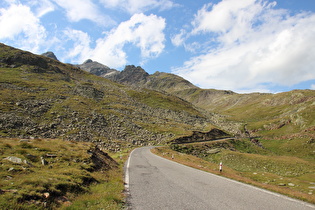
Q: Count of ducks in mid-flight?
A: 0